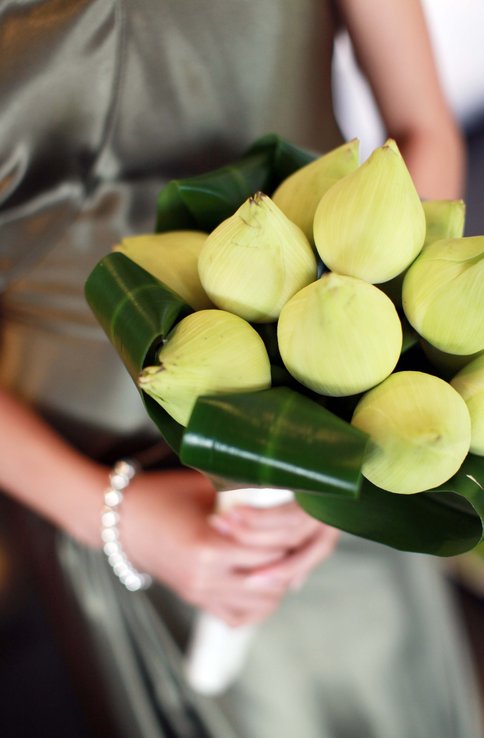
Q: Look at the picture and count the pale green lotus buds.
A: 10